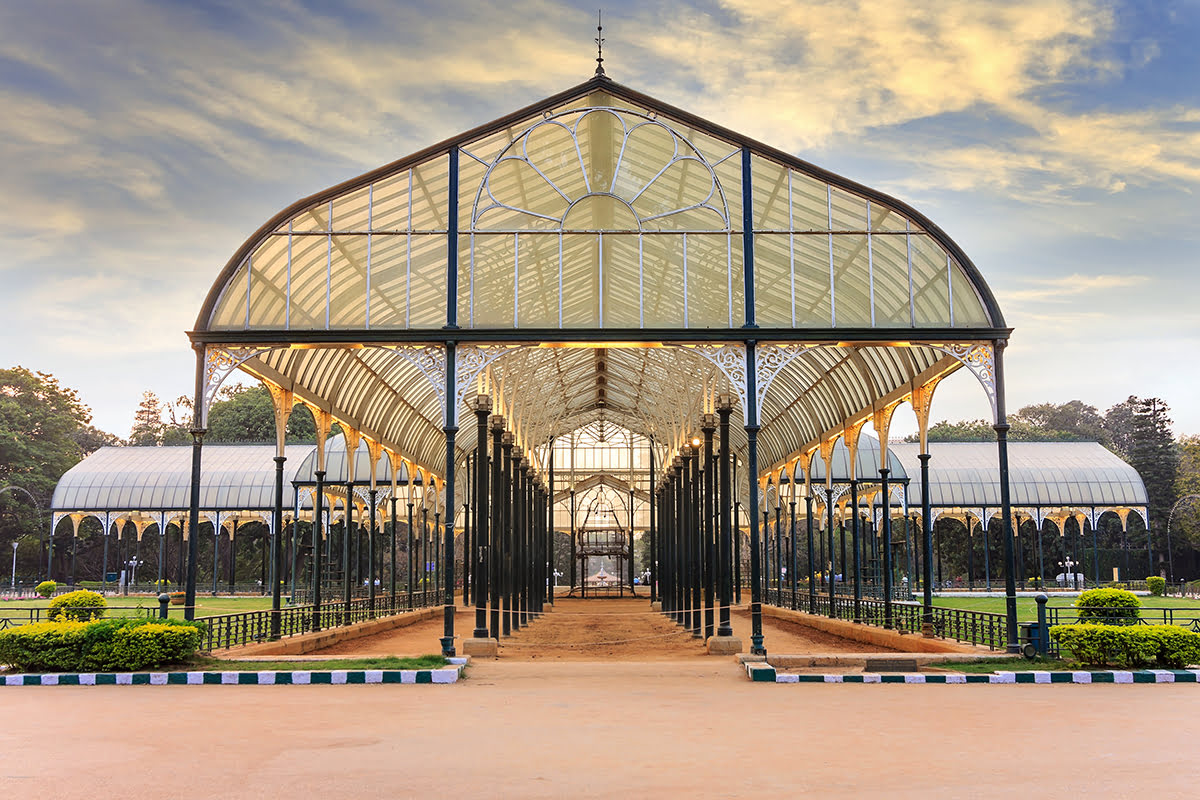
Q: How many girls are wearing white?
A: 0